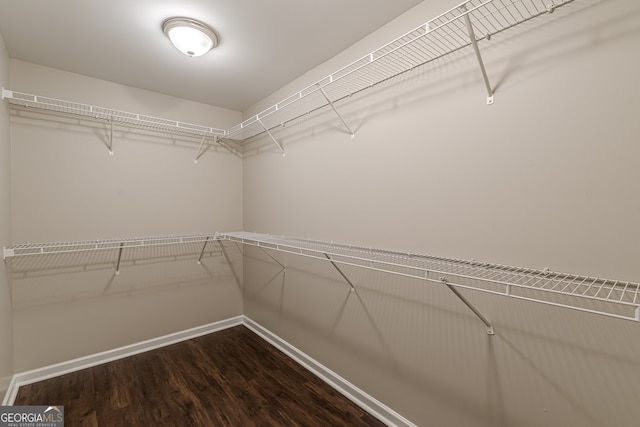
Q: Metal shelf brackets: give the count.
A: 10